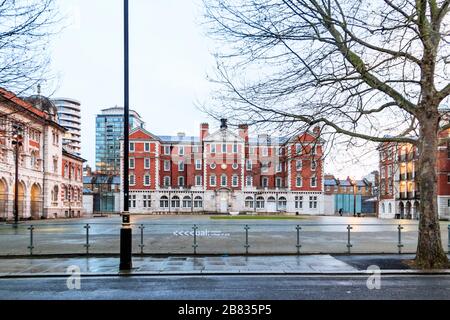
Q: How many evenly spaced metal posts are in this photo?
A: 8